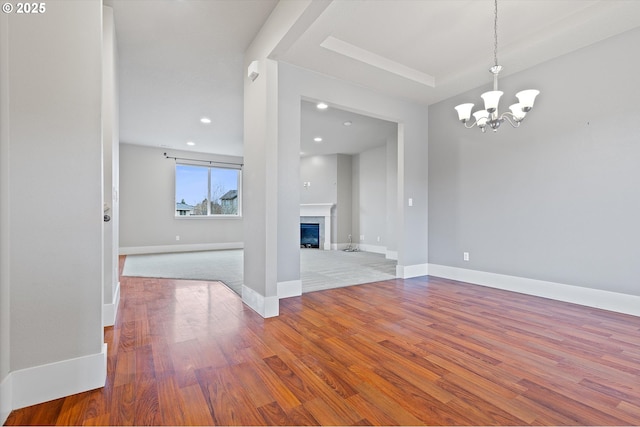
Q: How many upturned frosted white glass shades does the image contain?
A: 5